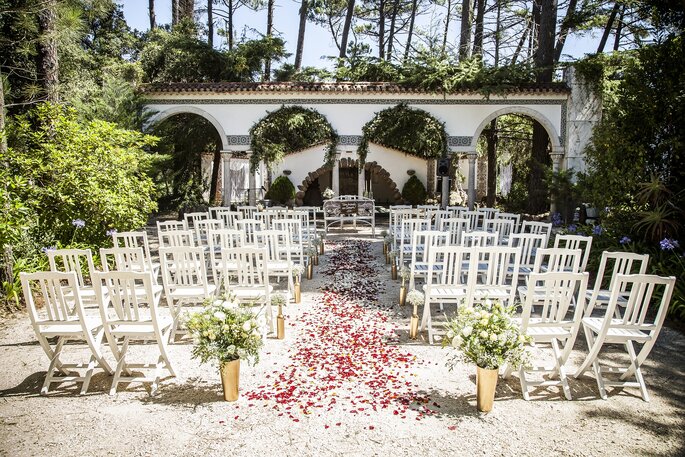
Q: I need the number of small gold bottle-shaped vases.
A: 10